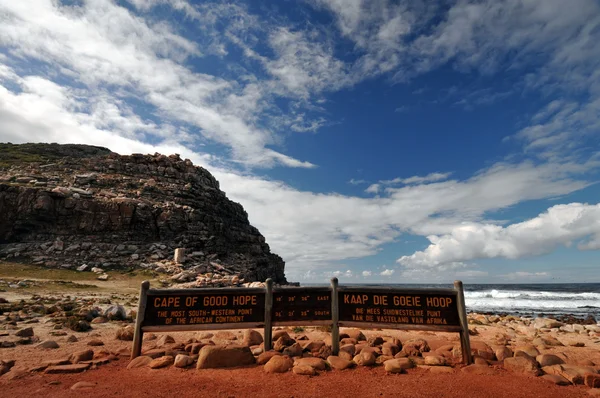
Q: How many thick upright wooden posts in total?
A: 4